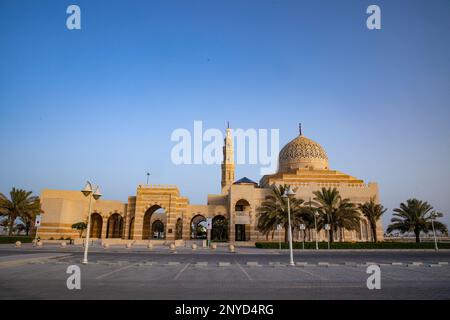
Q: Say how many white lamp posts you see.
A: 4